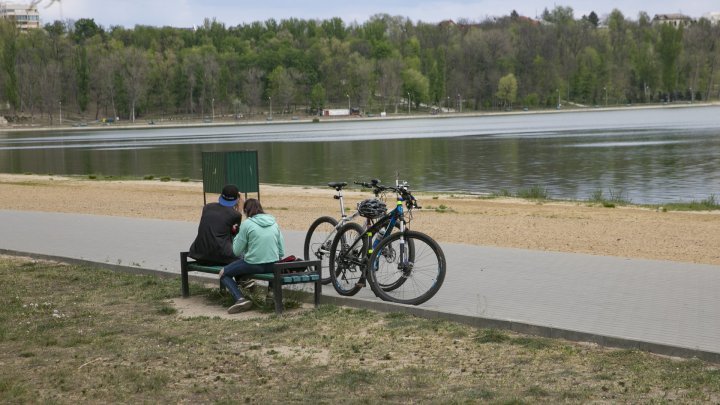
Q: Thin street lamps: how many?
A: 11